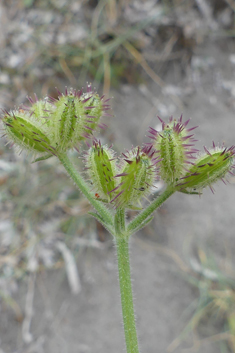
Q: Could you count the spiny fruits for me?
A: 8